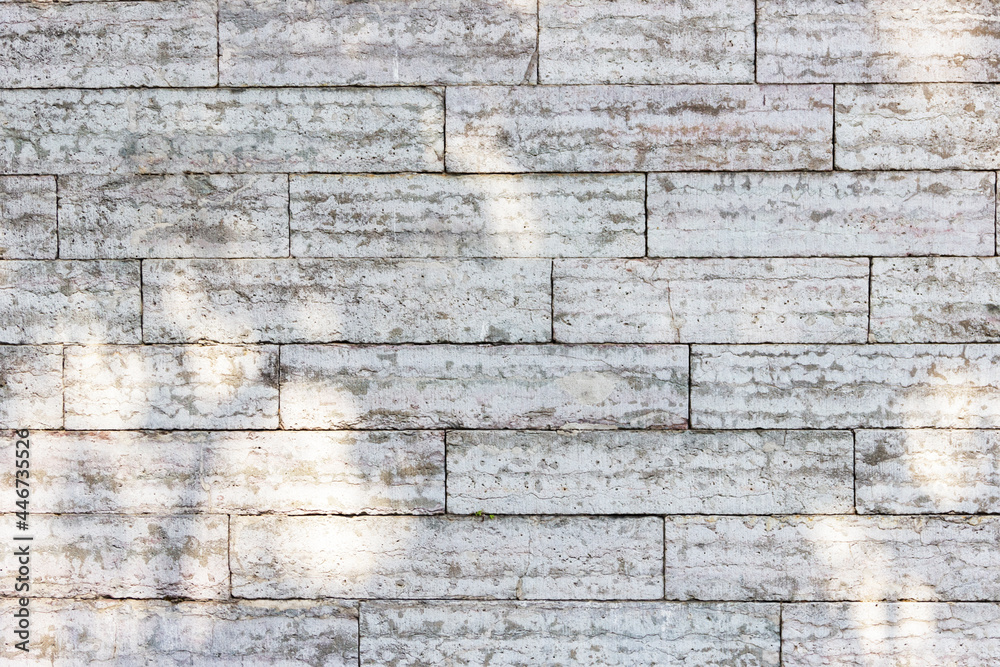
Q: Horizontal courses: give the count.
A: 8